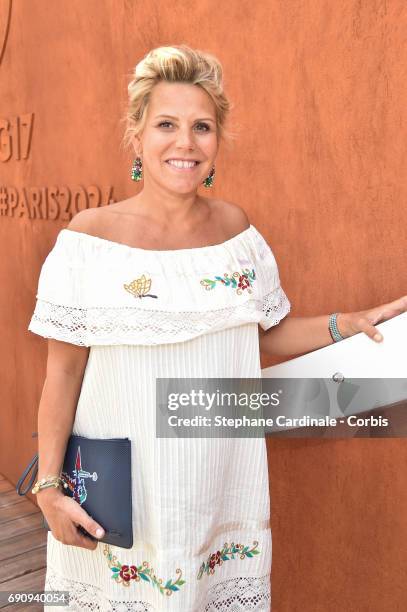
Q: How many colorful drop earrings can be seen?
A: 2